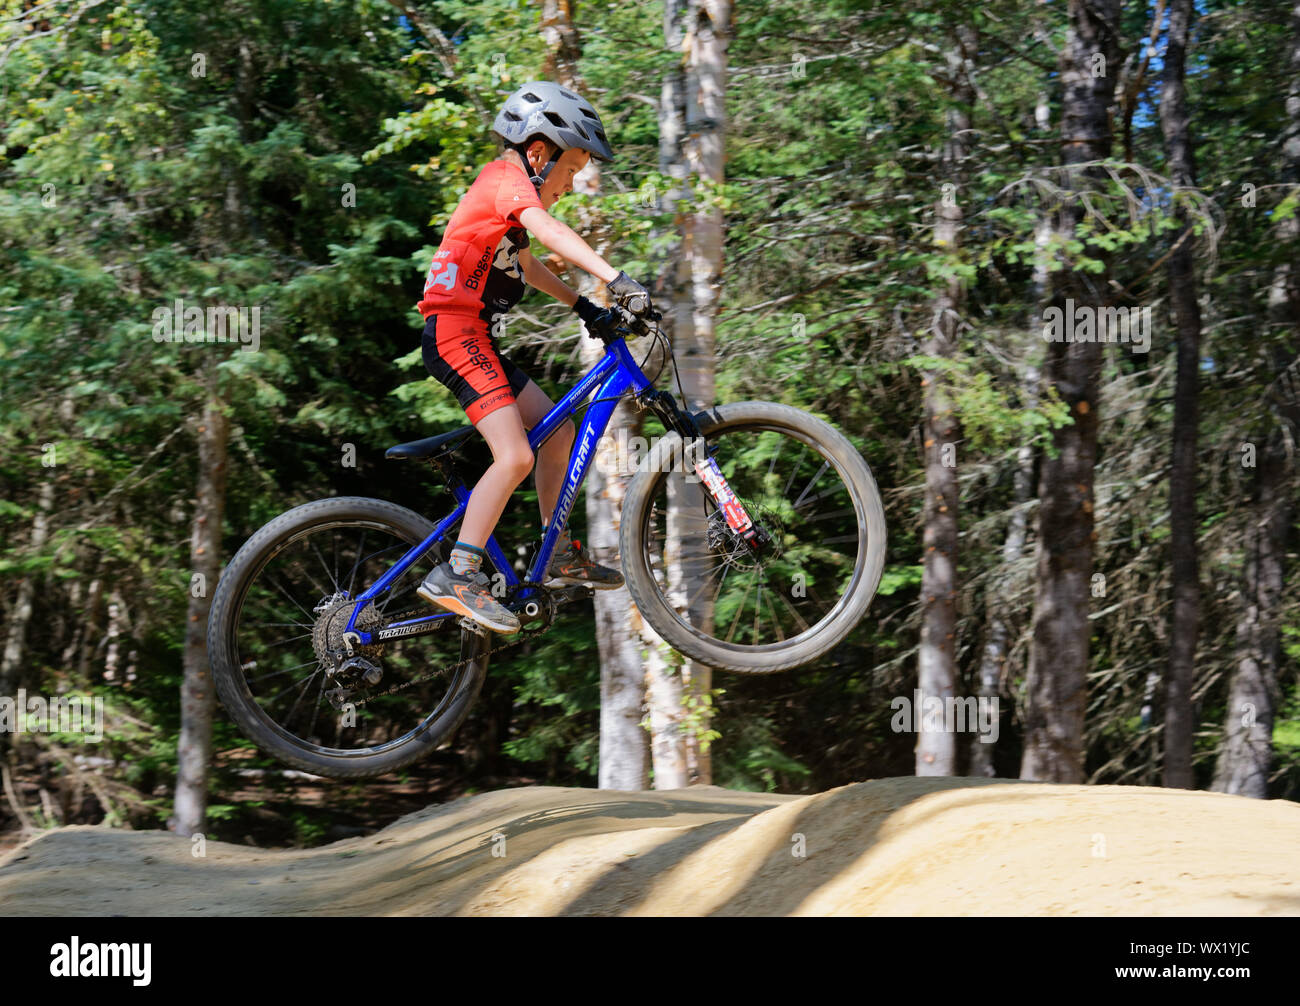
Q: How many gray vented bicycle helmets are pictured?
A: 1